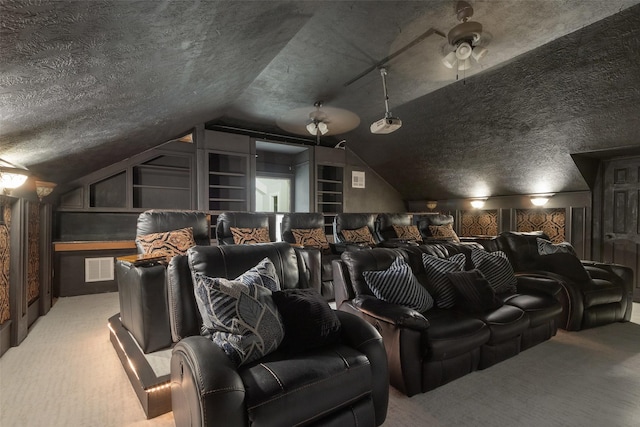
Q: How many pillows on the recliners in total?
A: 14